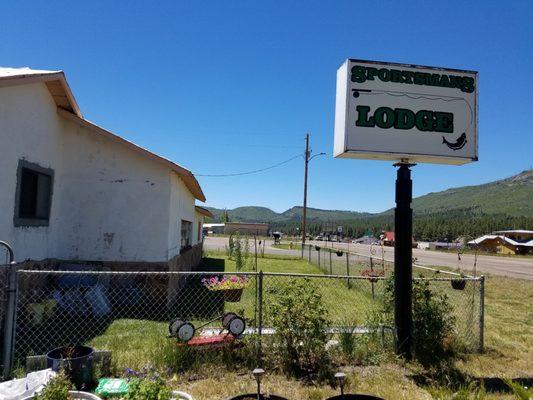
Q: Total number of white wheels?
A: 4